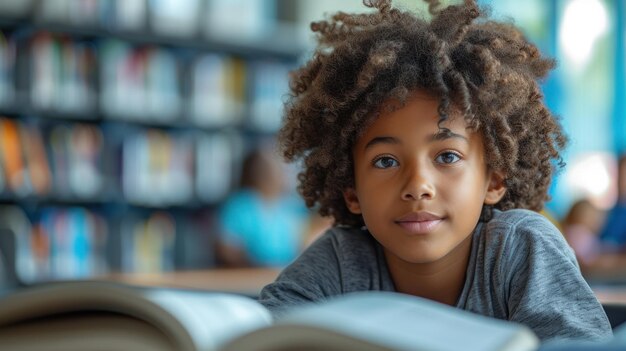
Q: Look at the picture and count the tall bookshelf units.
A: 1